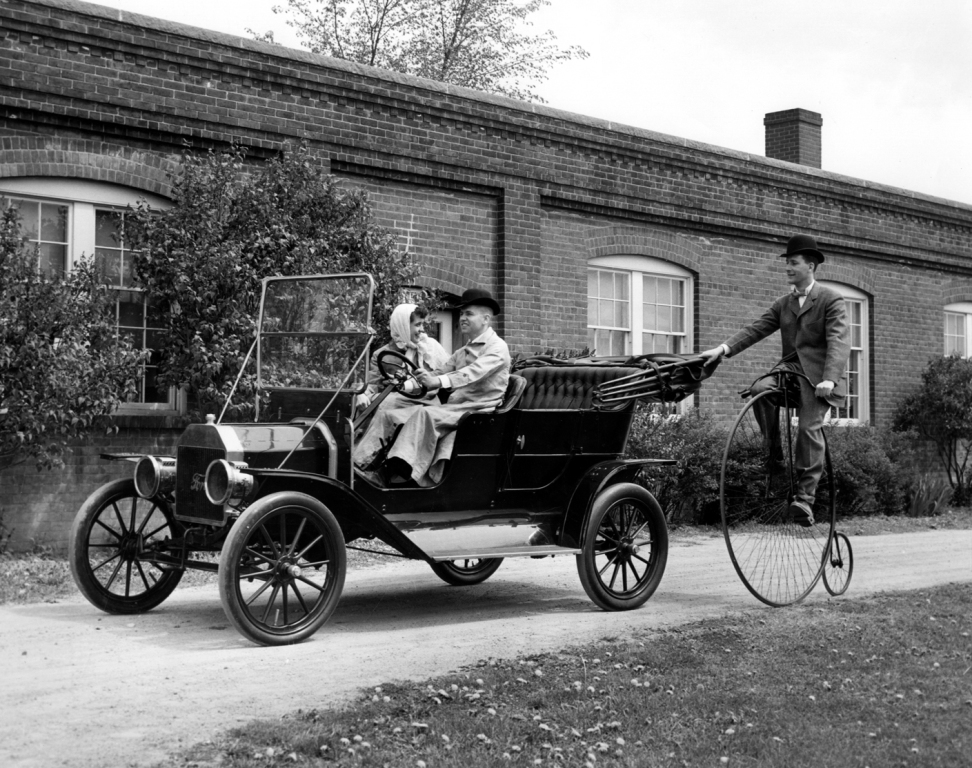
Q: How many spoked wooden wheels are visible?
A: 4